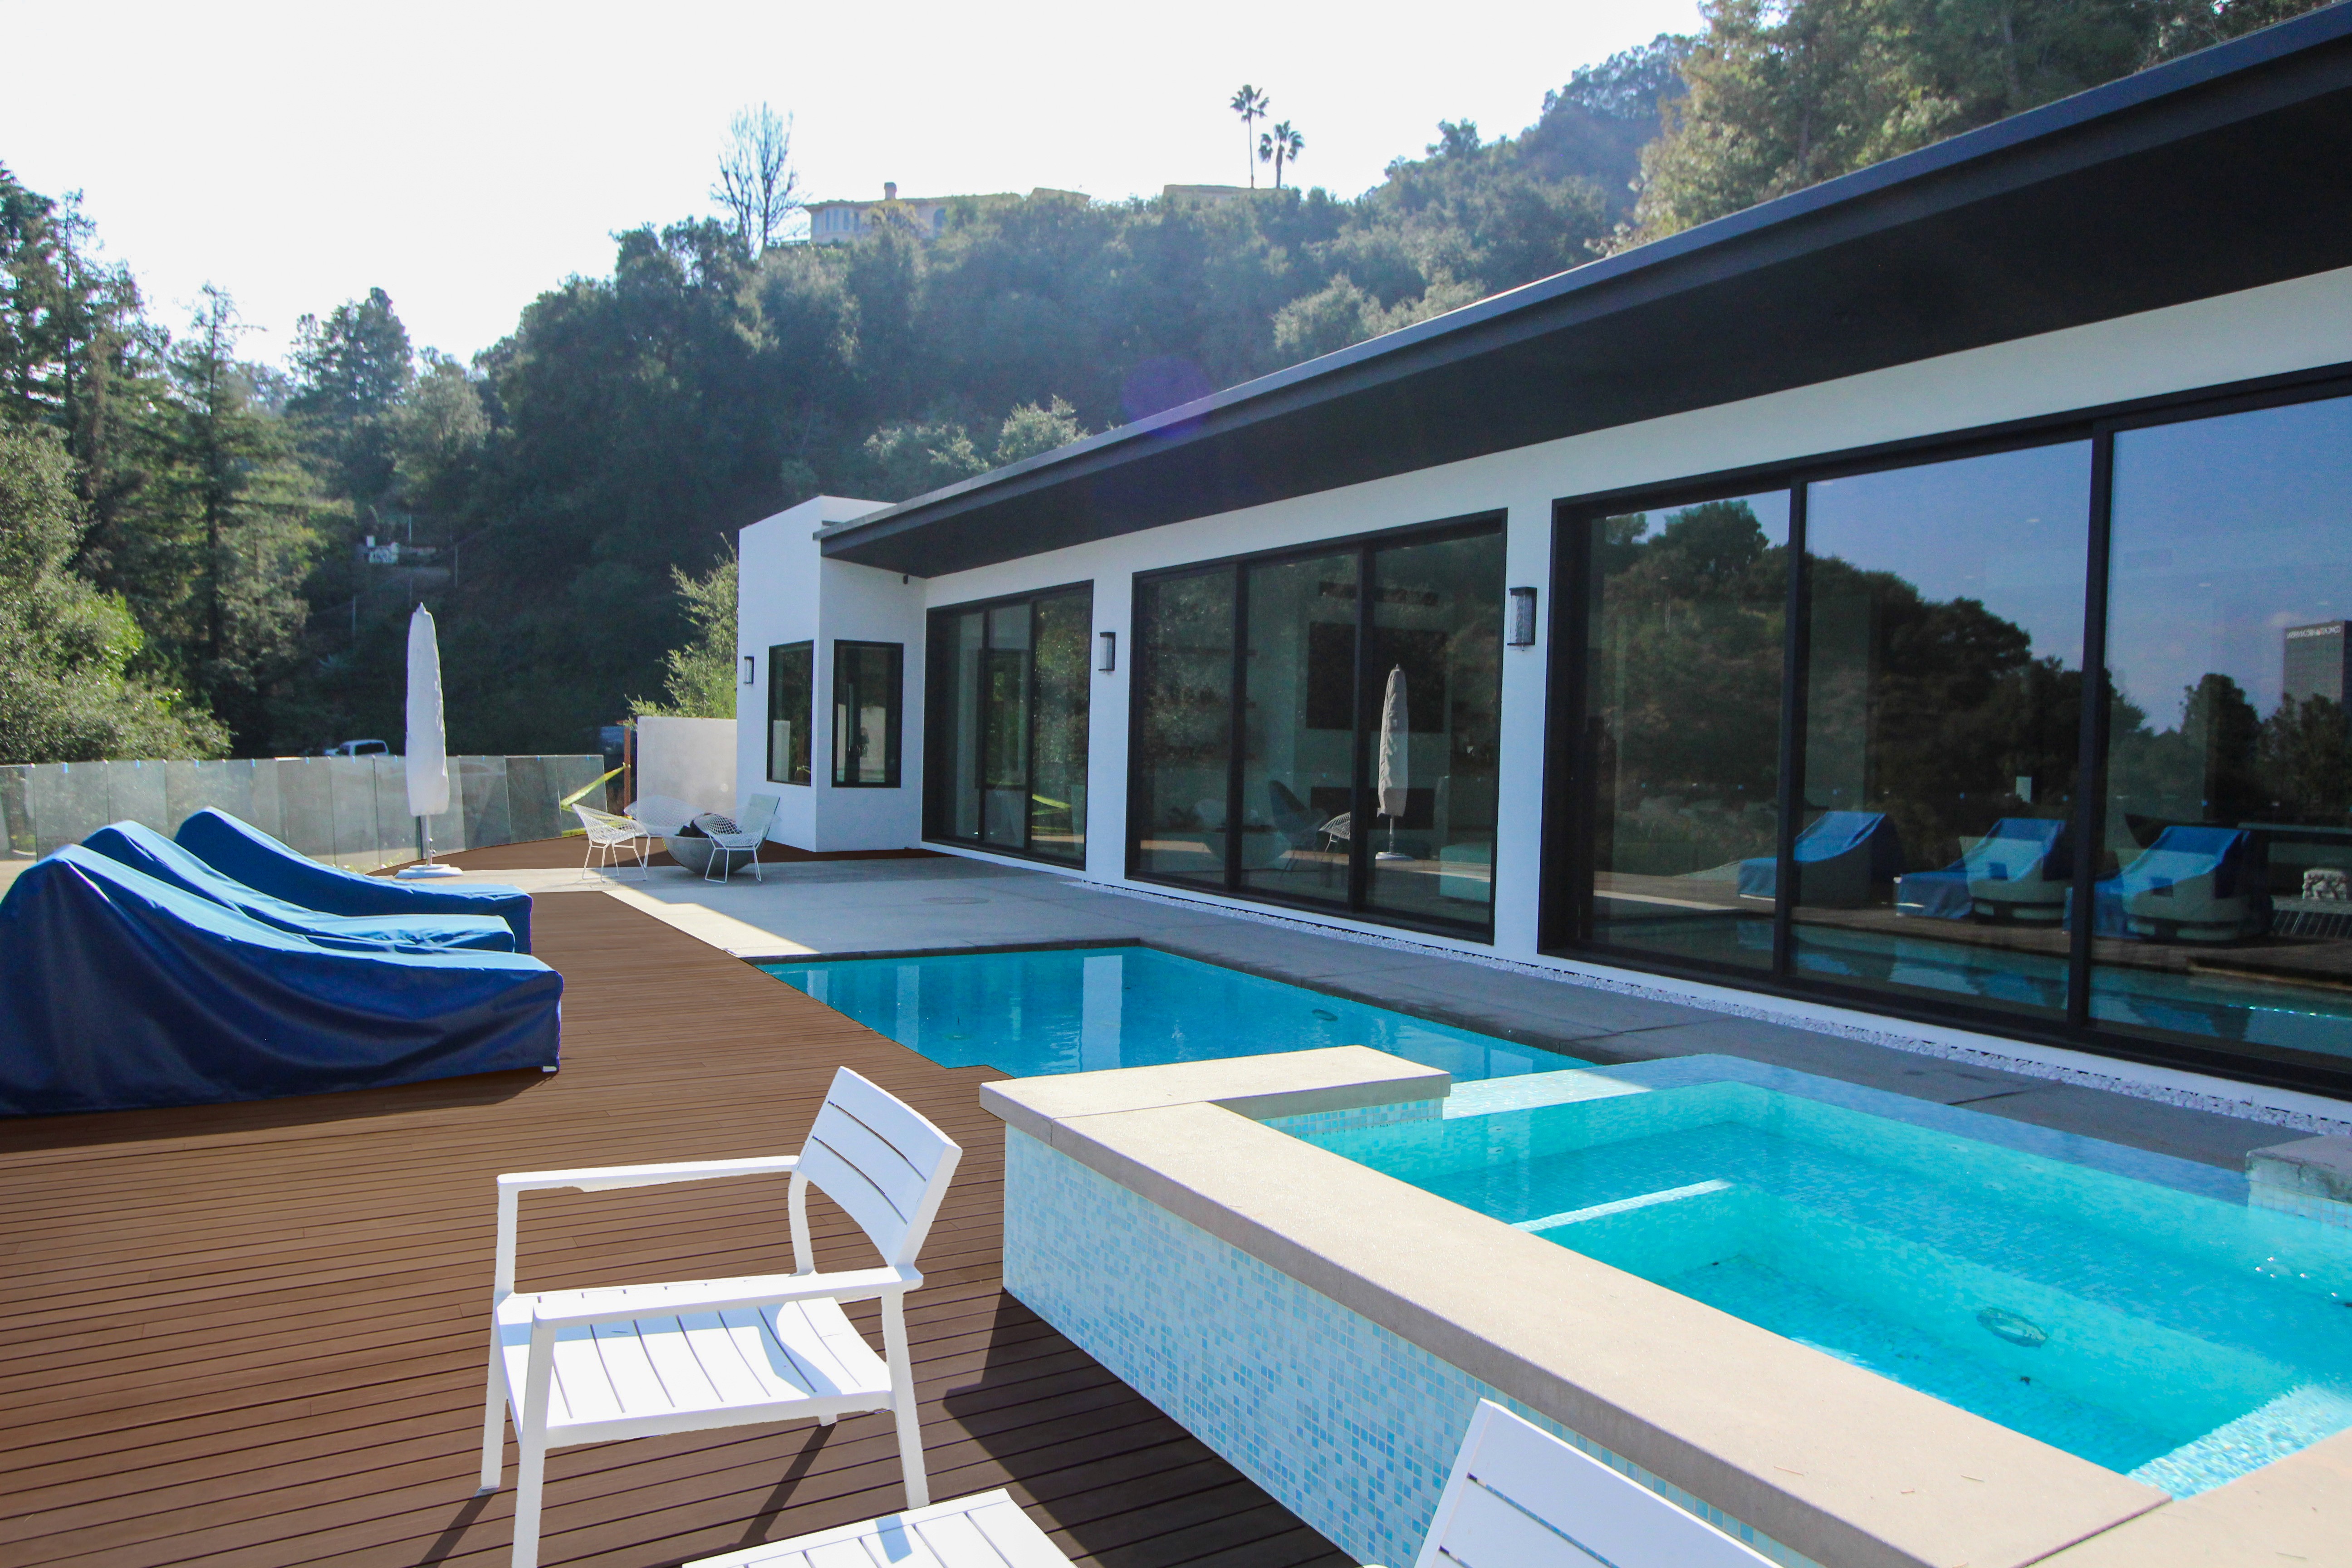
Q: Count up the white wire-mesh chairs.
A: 3